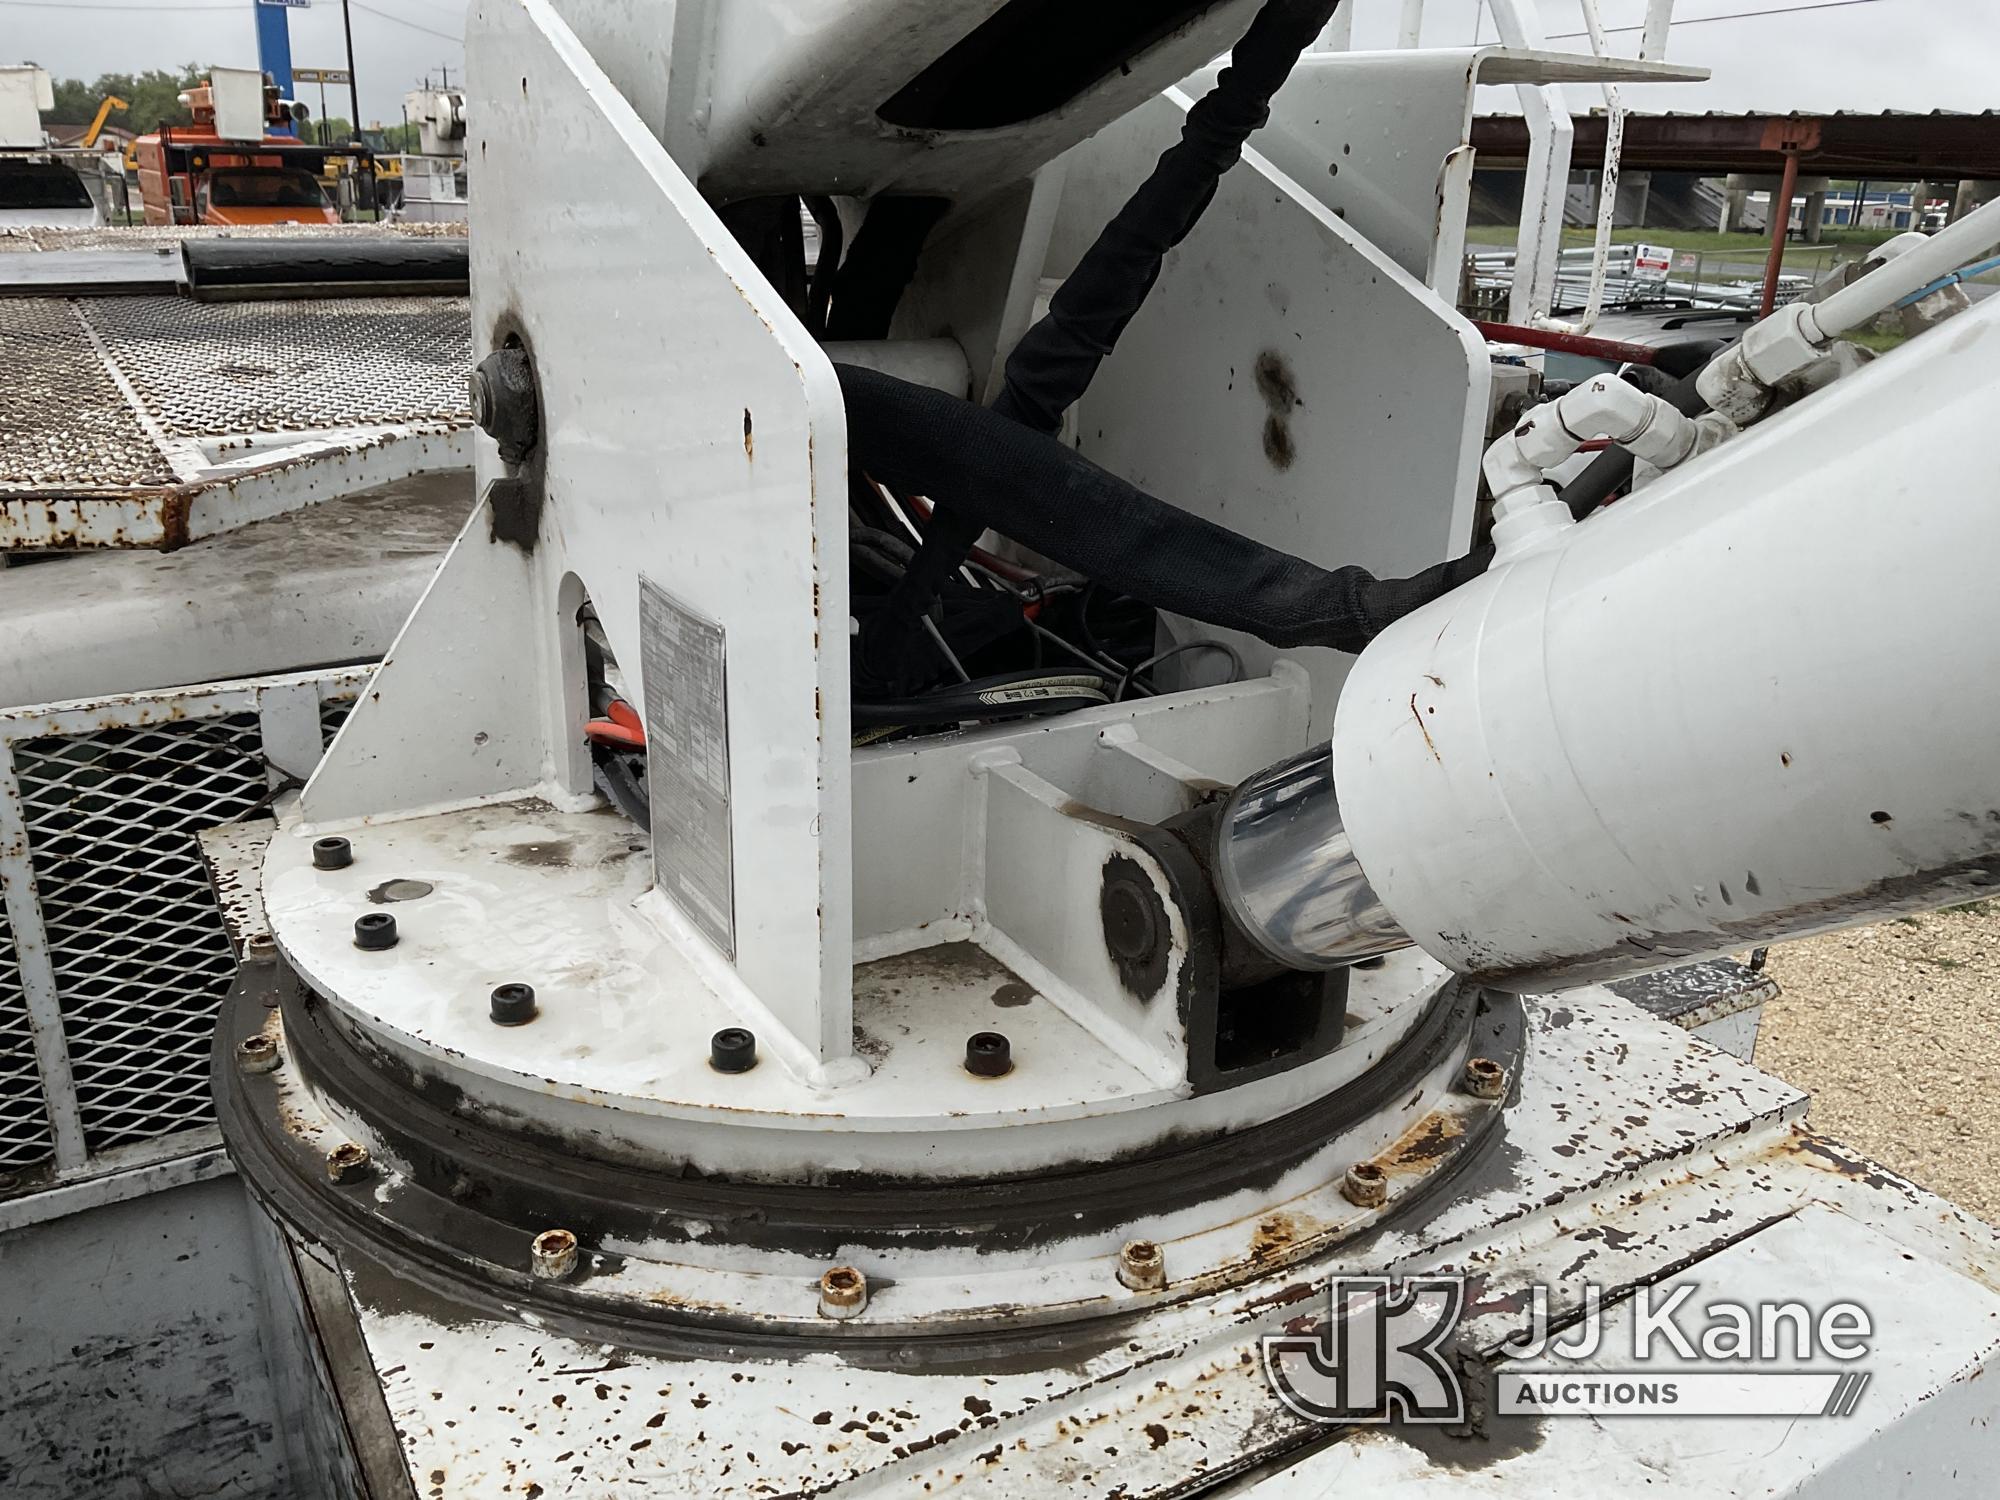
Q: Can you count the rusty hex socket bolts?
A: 8